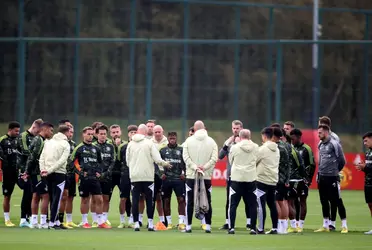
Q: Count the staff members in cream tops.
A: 6